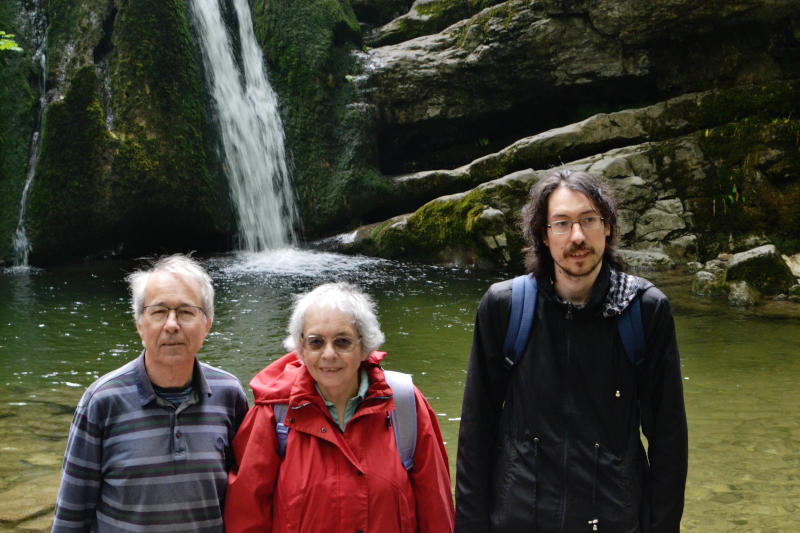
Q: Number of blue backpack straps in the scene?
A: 2